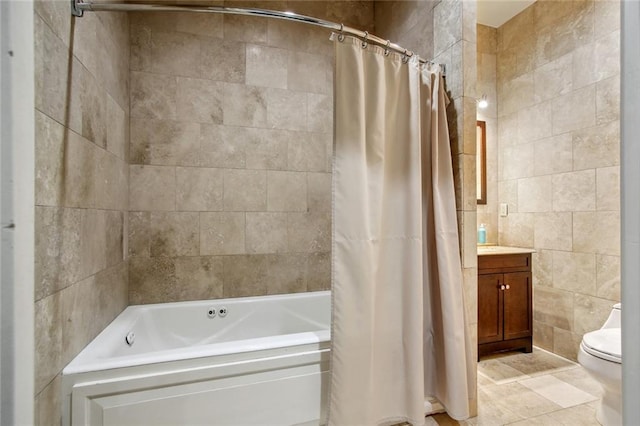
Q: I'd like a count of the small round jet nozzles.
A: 2